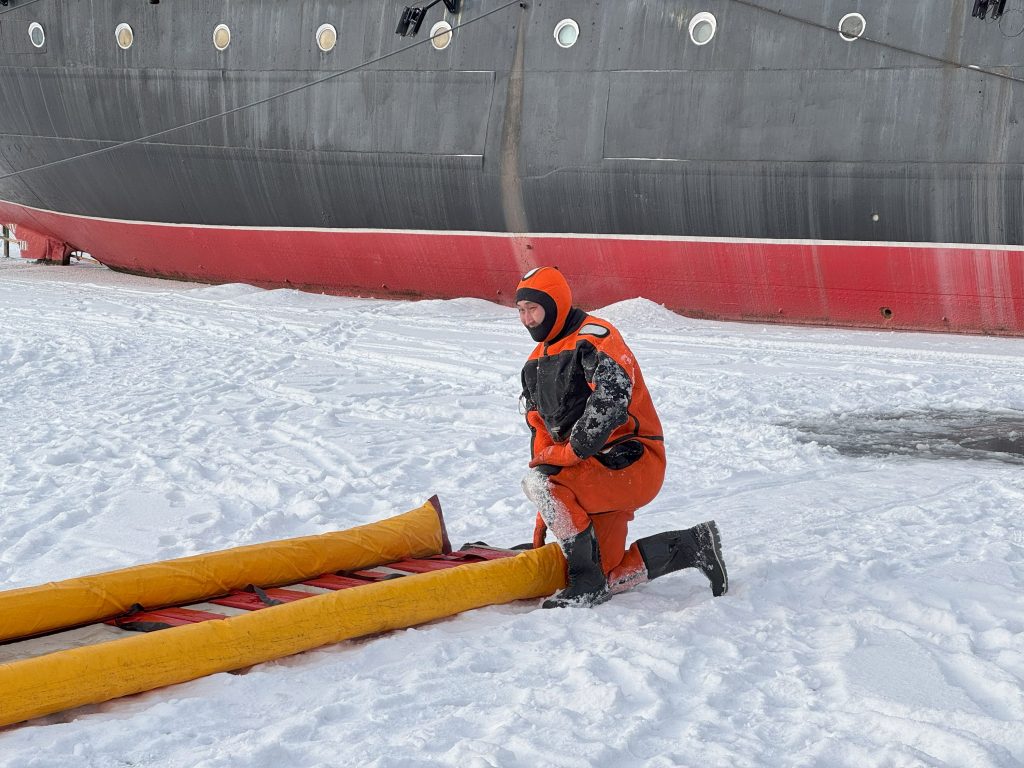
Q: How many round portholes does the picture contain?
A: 8